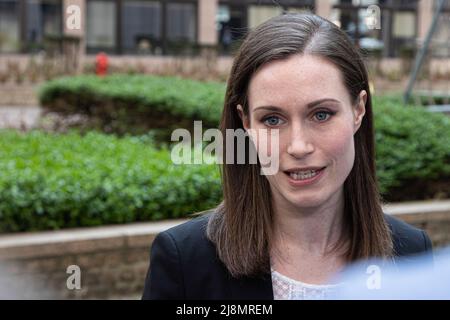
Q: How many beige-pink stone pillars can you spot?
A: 4